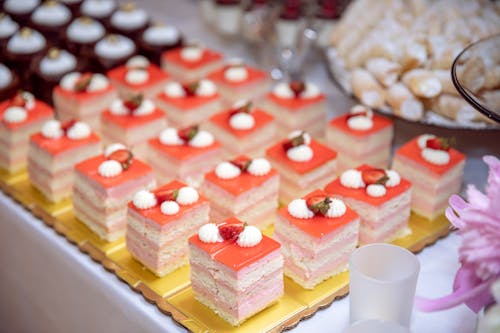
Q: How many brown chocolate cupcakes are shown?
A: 12